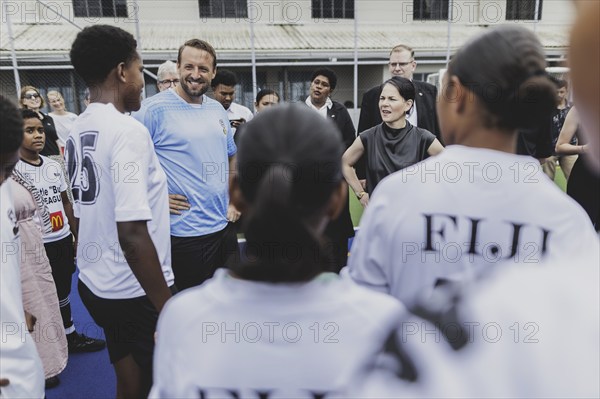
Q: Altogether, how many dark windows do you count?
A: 5